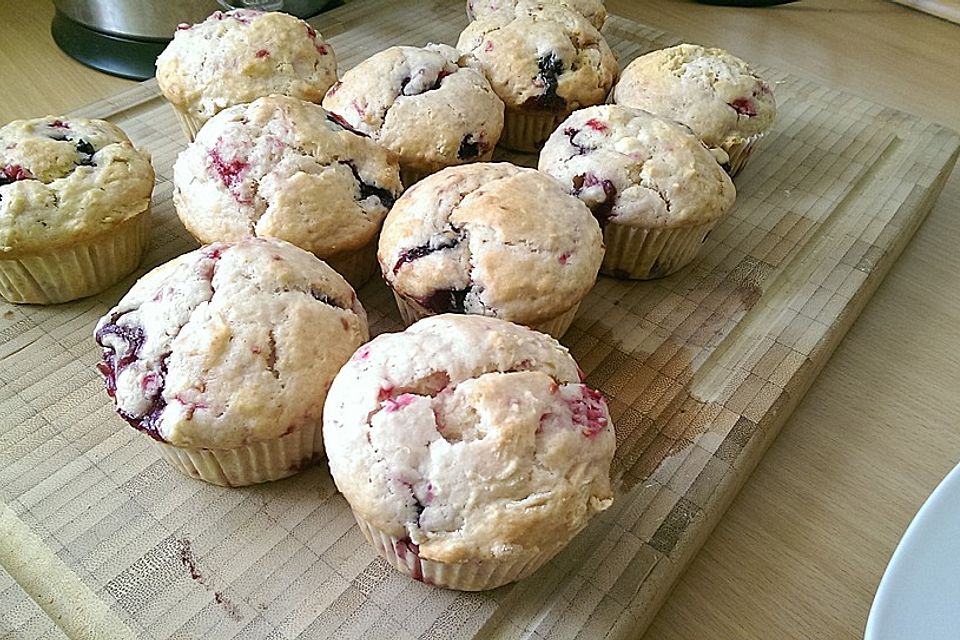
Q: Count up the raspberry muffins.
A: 11